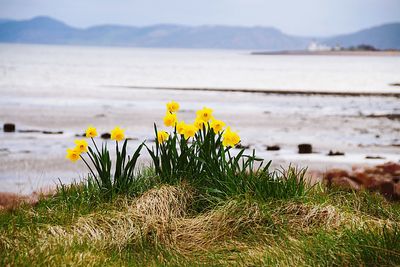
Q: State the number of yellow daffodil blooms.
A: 13